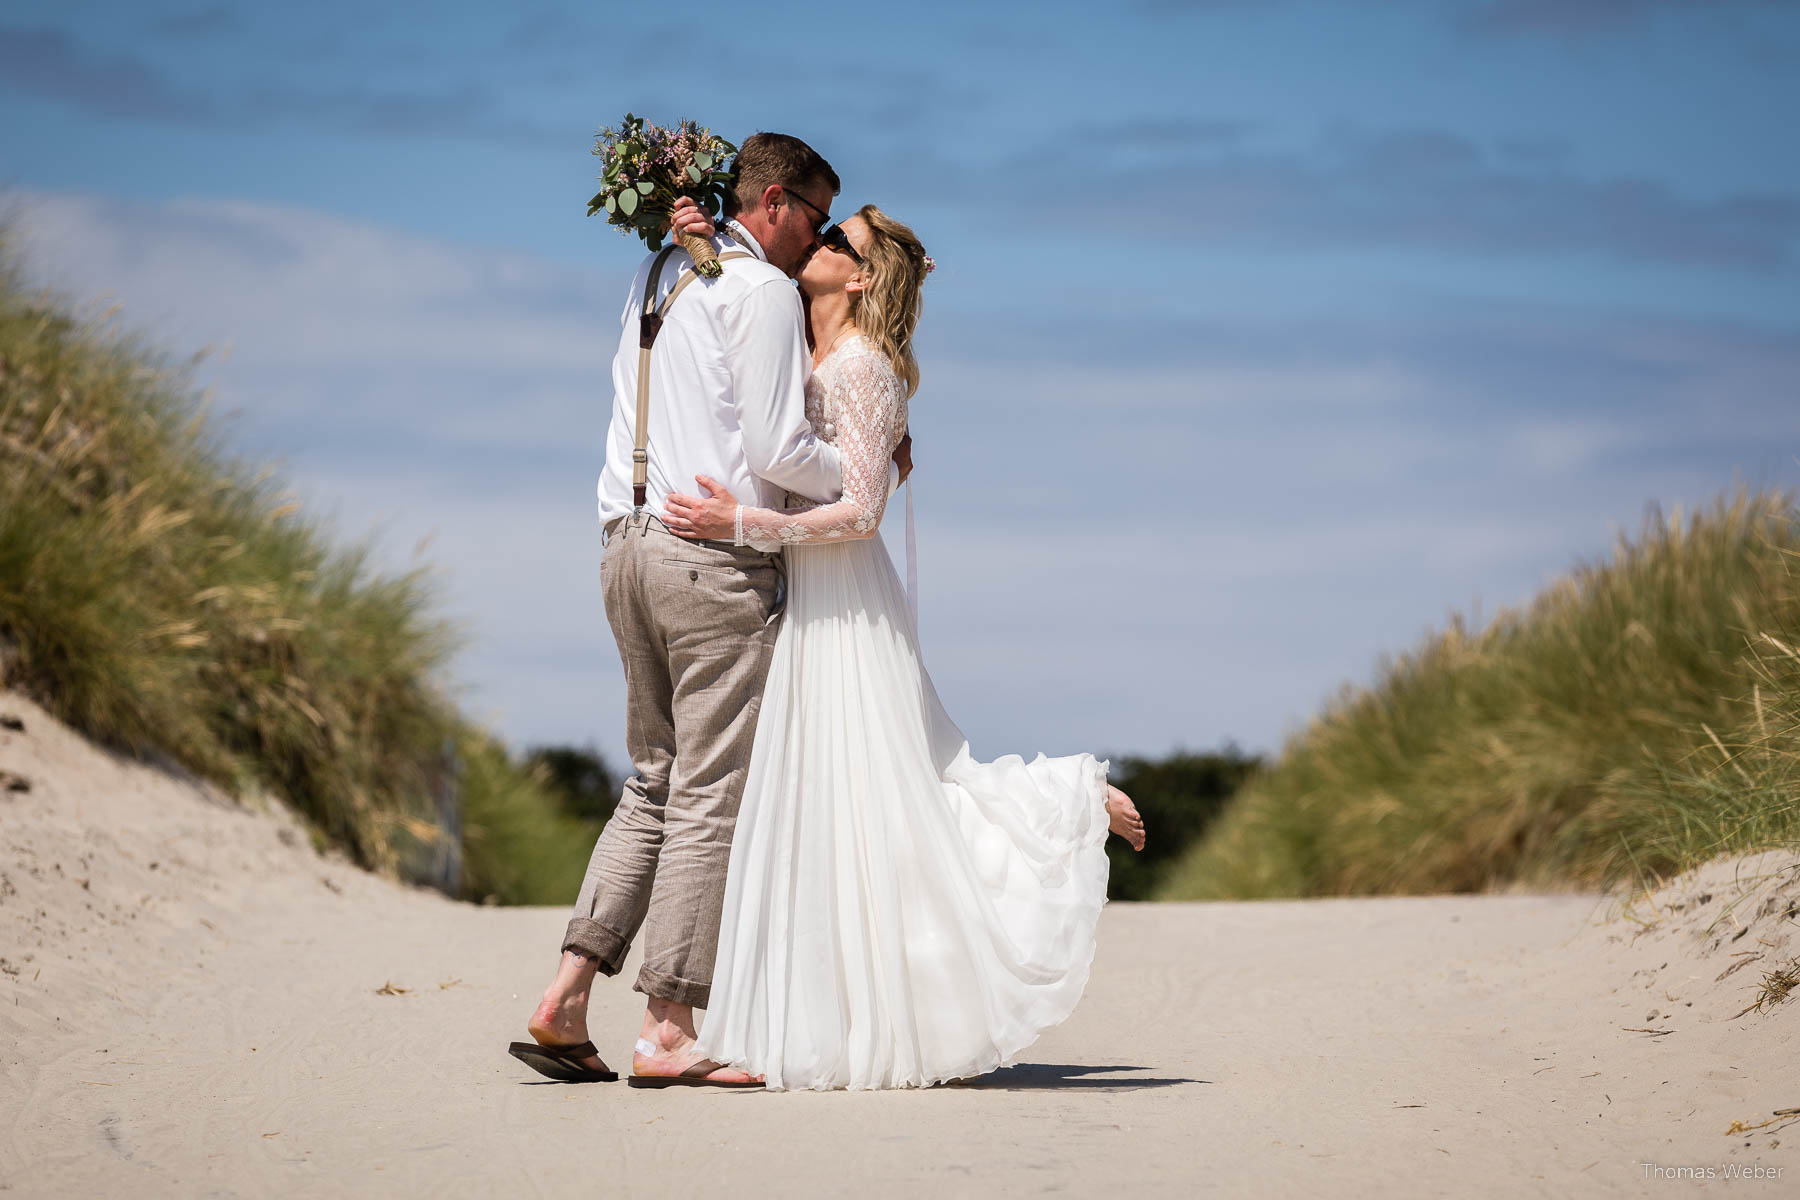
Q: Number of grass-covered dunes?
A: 2